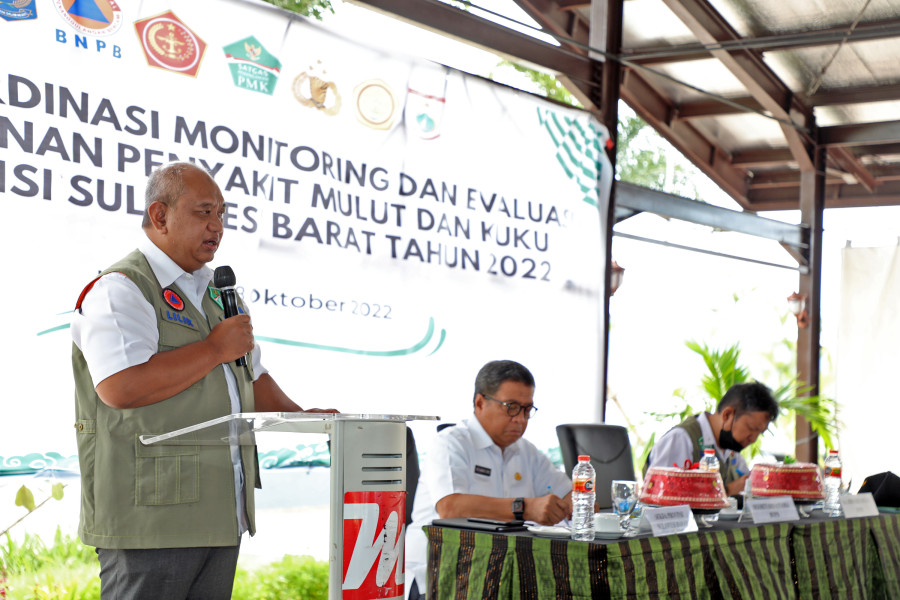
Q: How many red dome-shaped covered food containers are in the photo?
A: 2